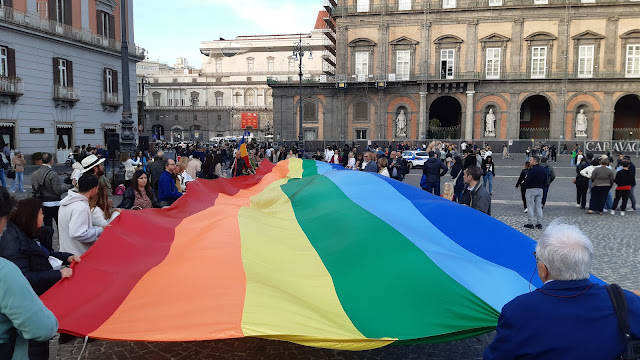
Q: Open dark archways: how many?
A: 3